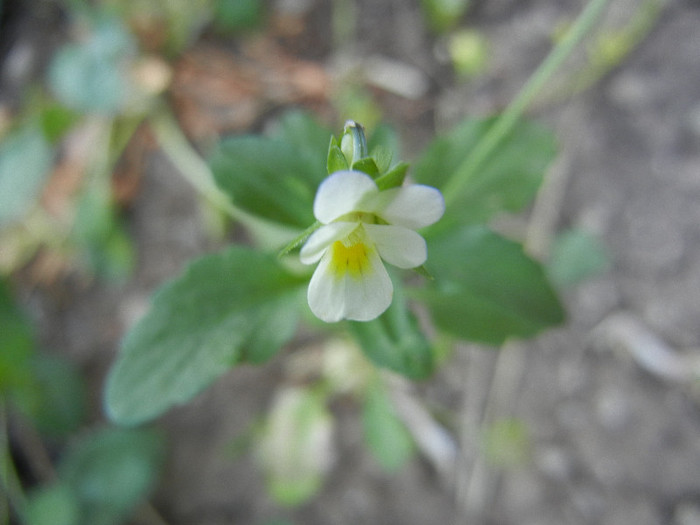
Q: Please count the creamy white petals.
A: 5